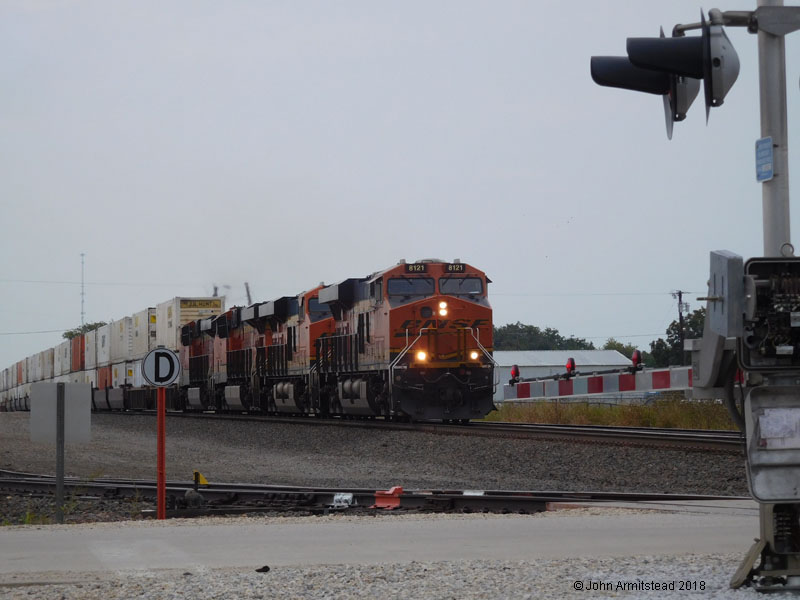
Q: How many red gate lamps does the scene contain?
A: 3